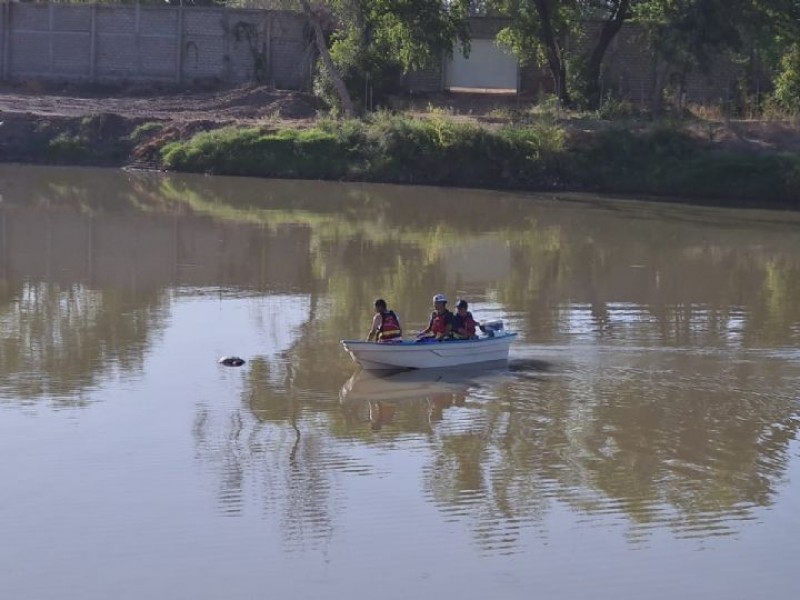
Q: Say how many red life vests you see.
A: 3